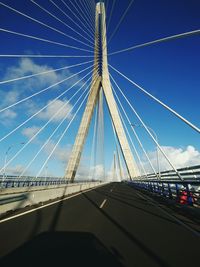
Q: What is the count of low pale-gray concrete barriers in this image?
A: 1